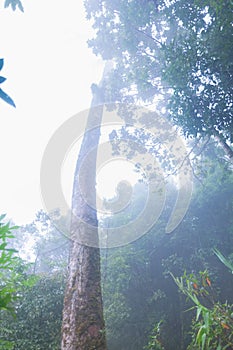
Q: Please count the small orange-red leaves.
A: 3